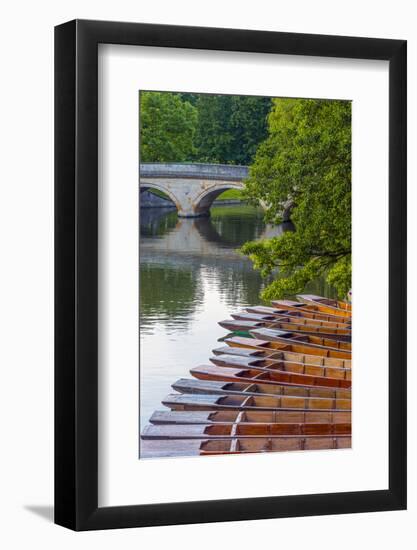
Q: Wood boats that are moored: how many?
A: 15